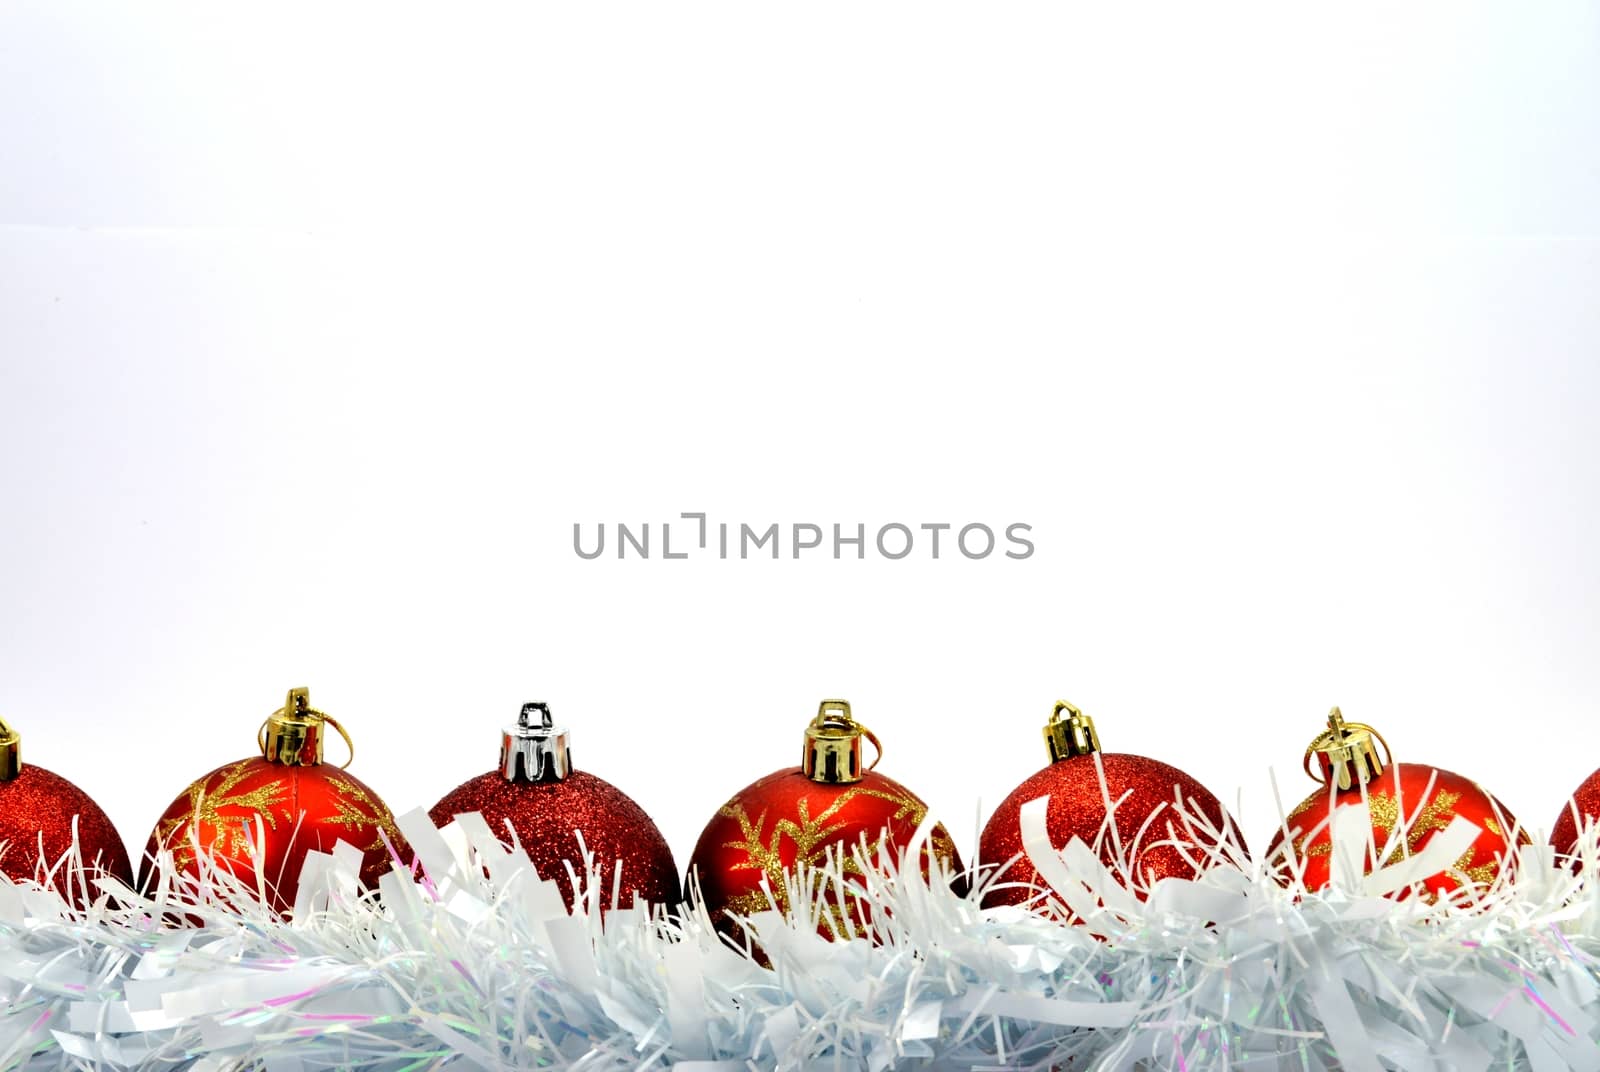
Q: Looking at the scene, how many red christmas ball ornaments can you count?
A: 7